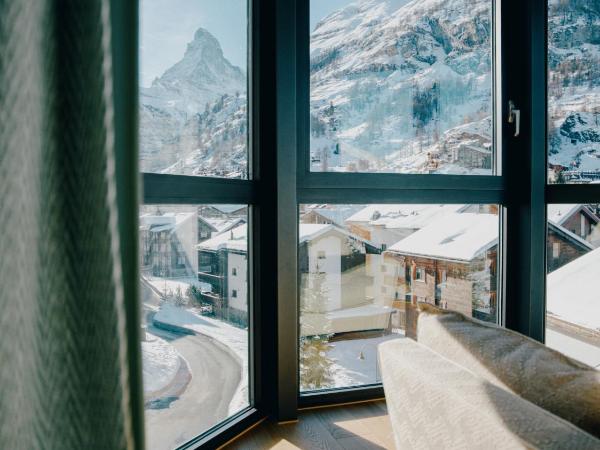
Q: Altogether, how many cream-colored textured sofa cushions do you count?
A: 2